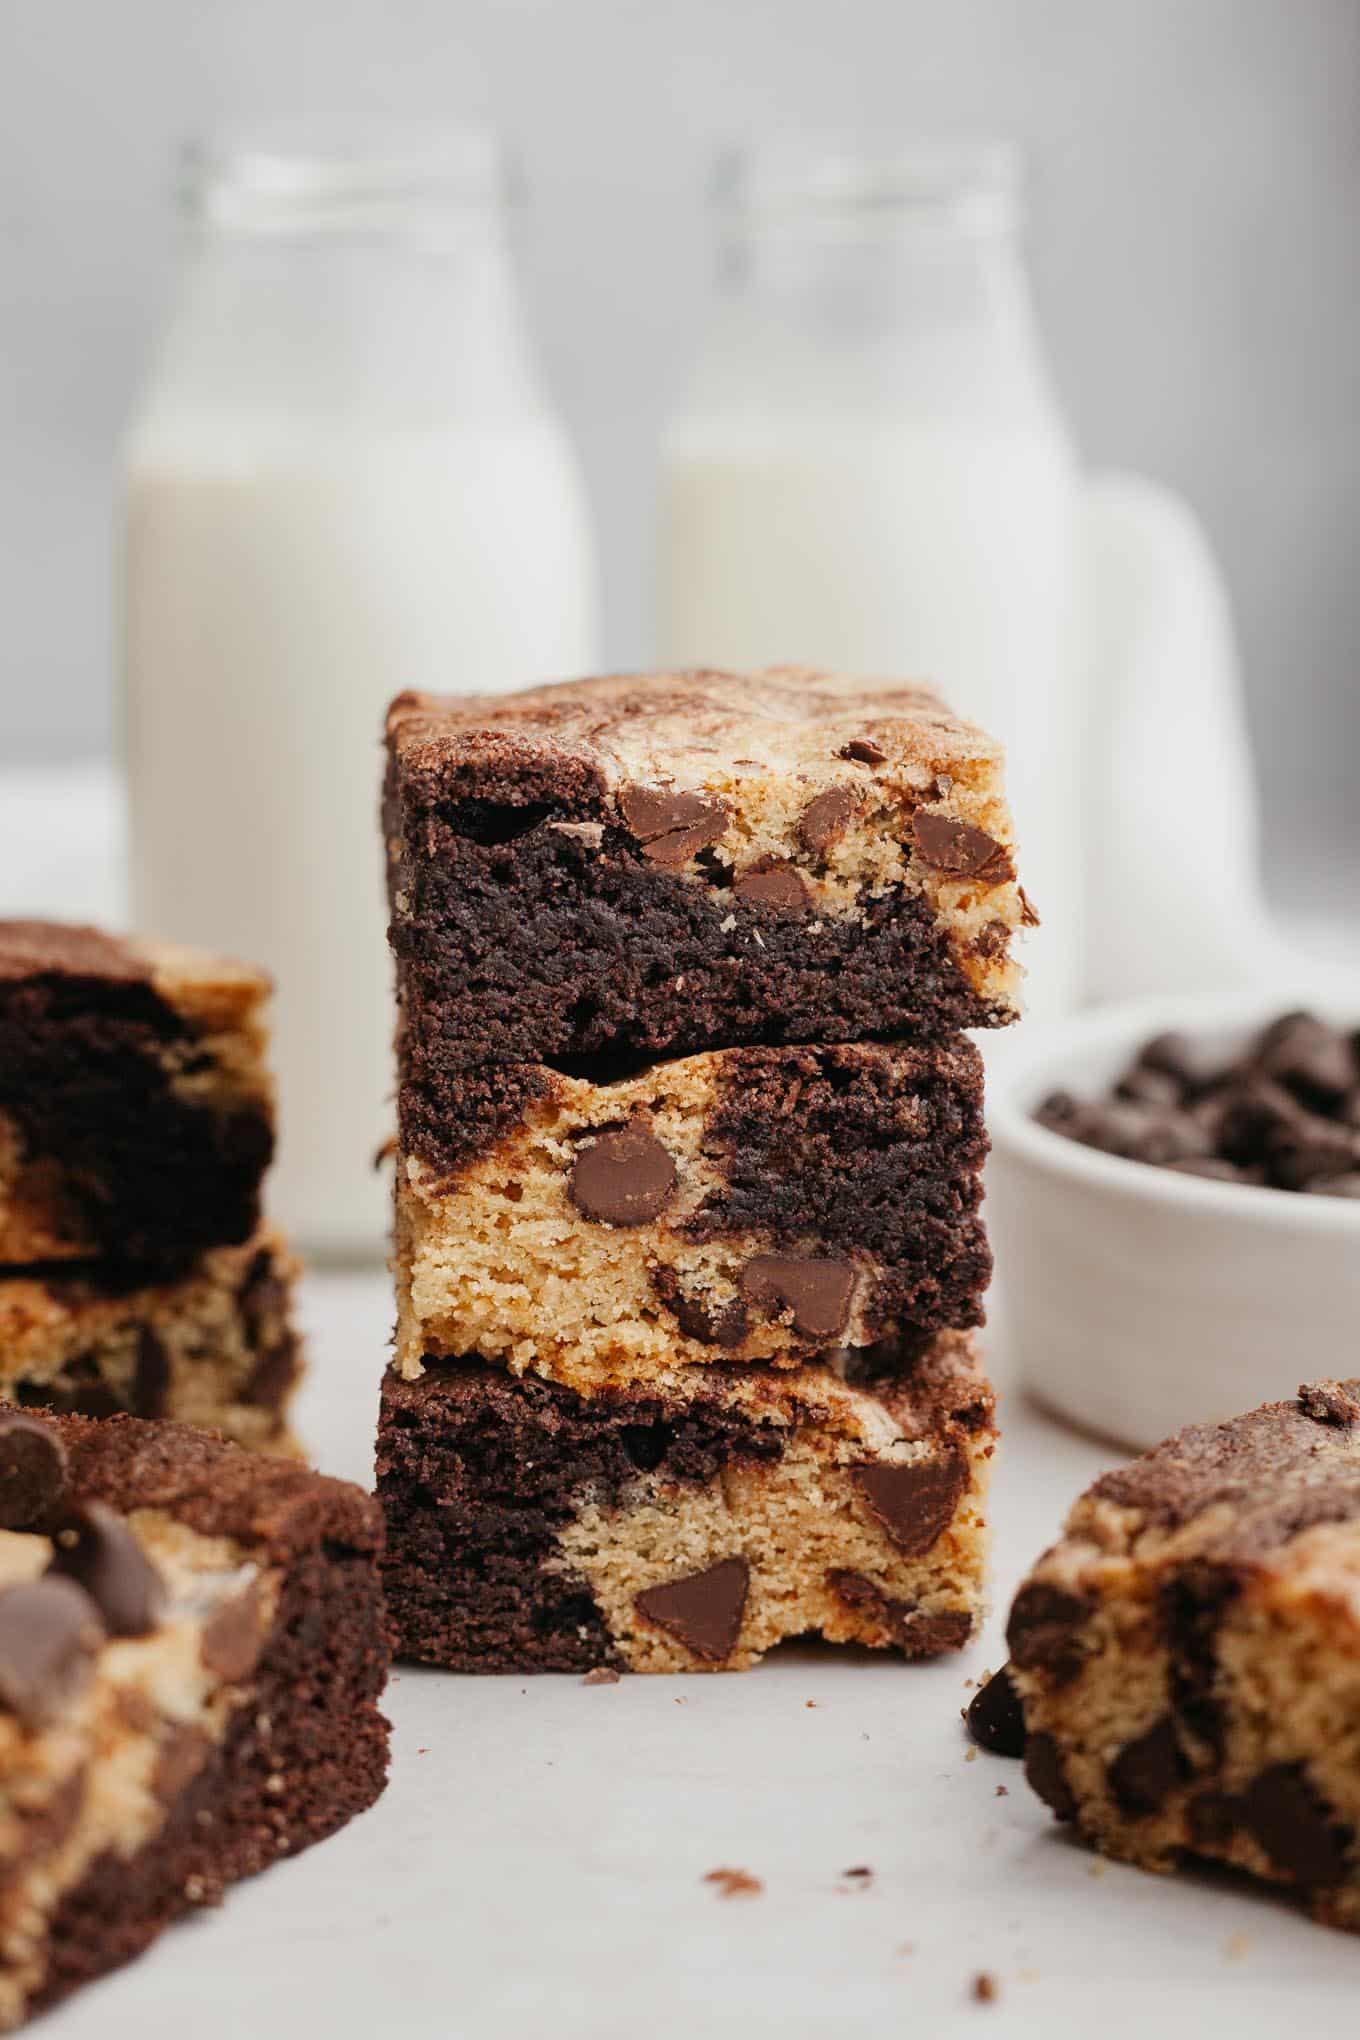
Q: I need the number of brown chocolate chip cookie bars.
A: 7